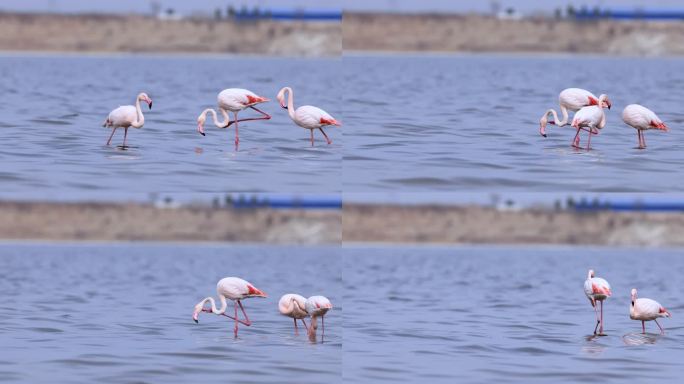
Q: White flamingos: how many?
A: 11